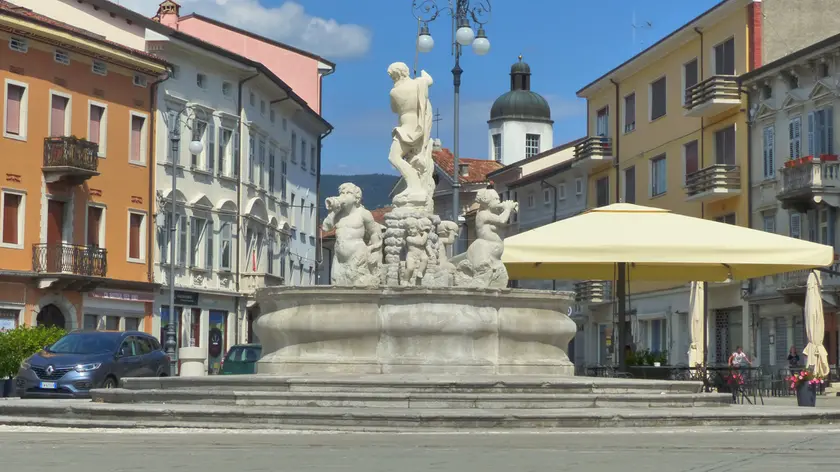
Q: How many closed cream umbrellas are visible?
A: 2